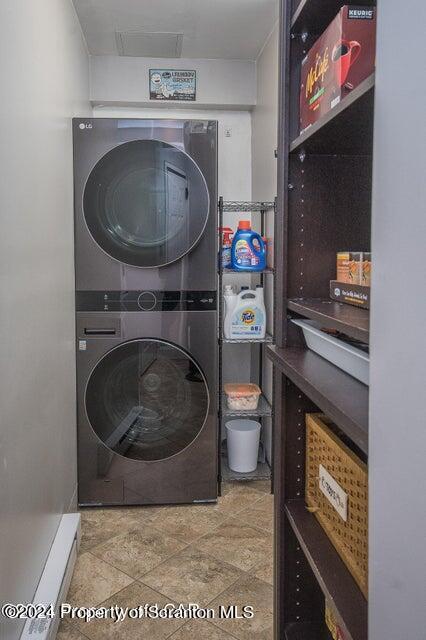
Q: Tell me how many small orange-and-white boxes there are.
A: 2